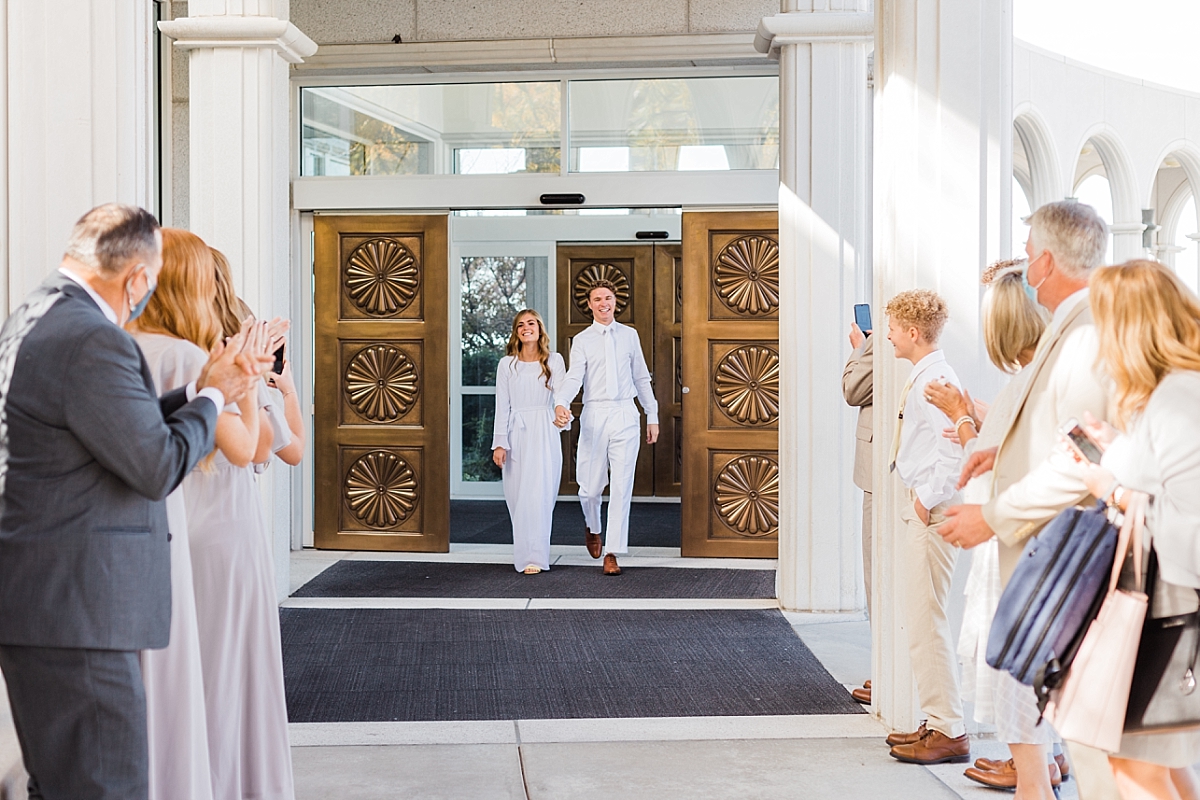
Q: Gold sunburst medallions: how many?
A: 7